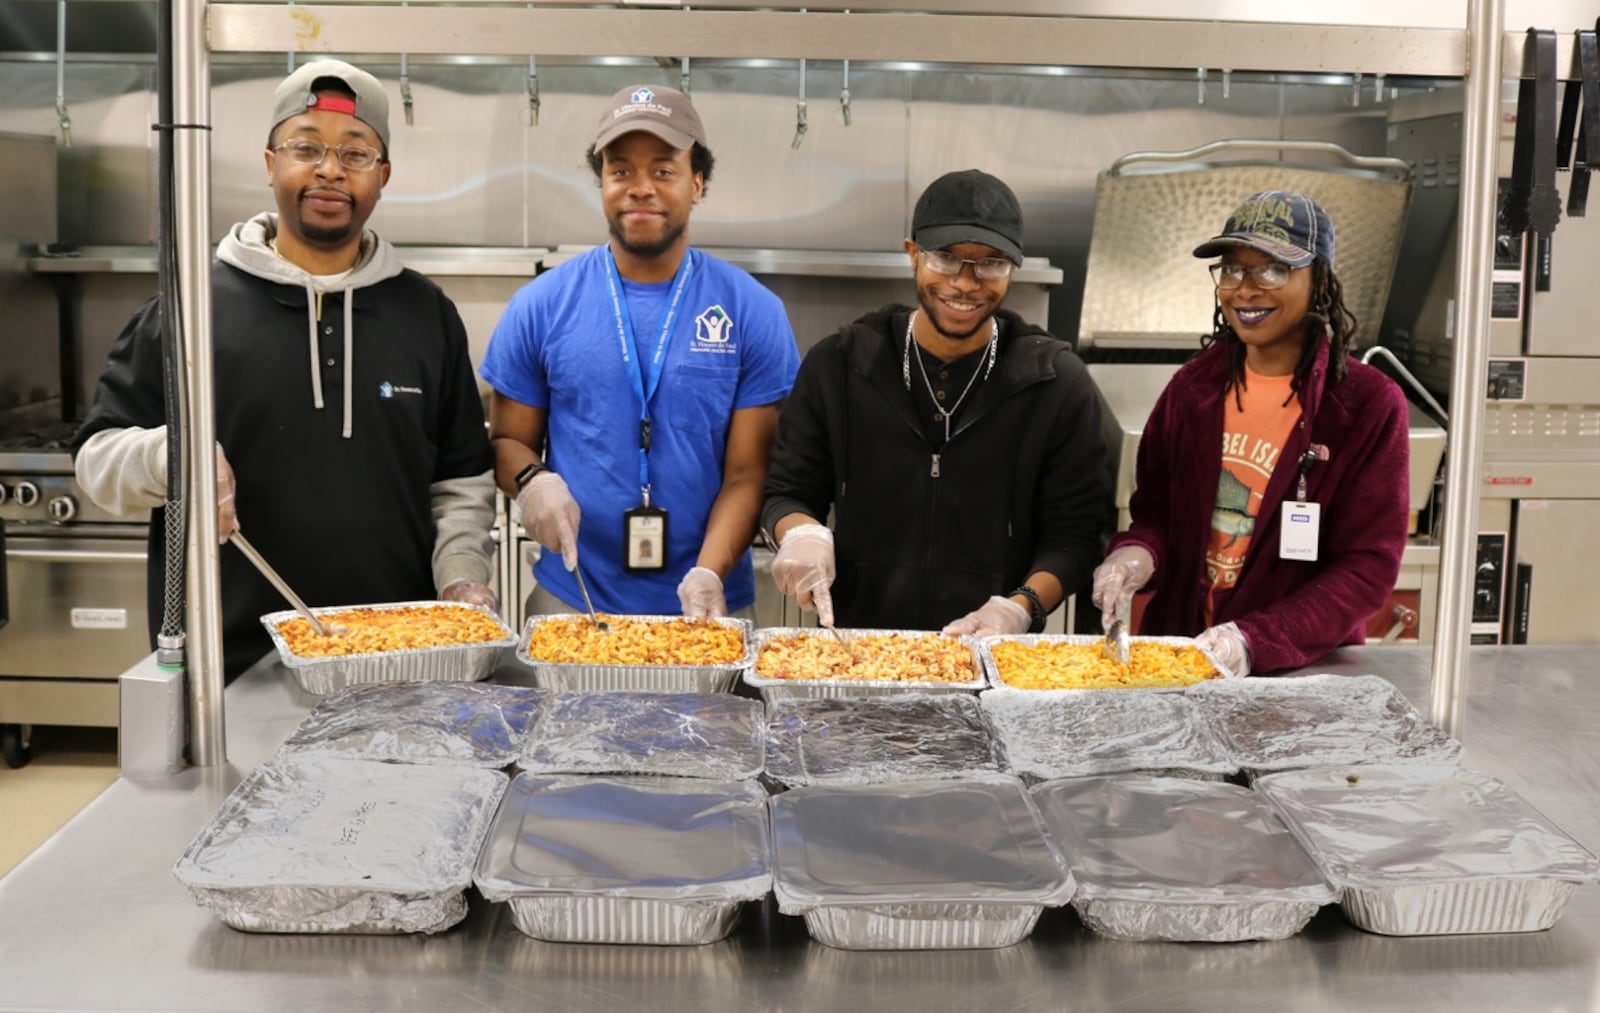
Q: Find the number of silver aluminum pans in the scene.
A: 14